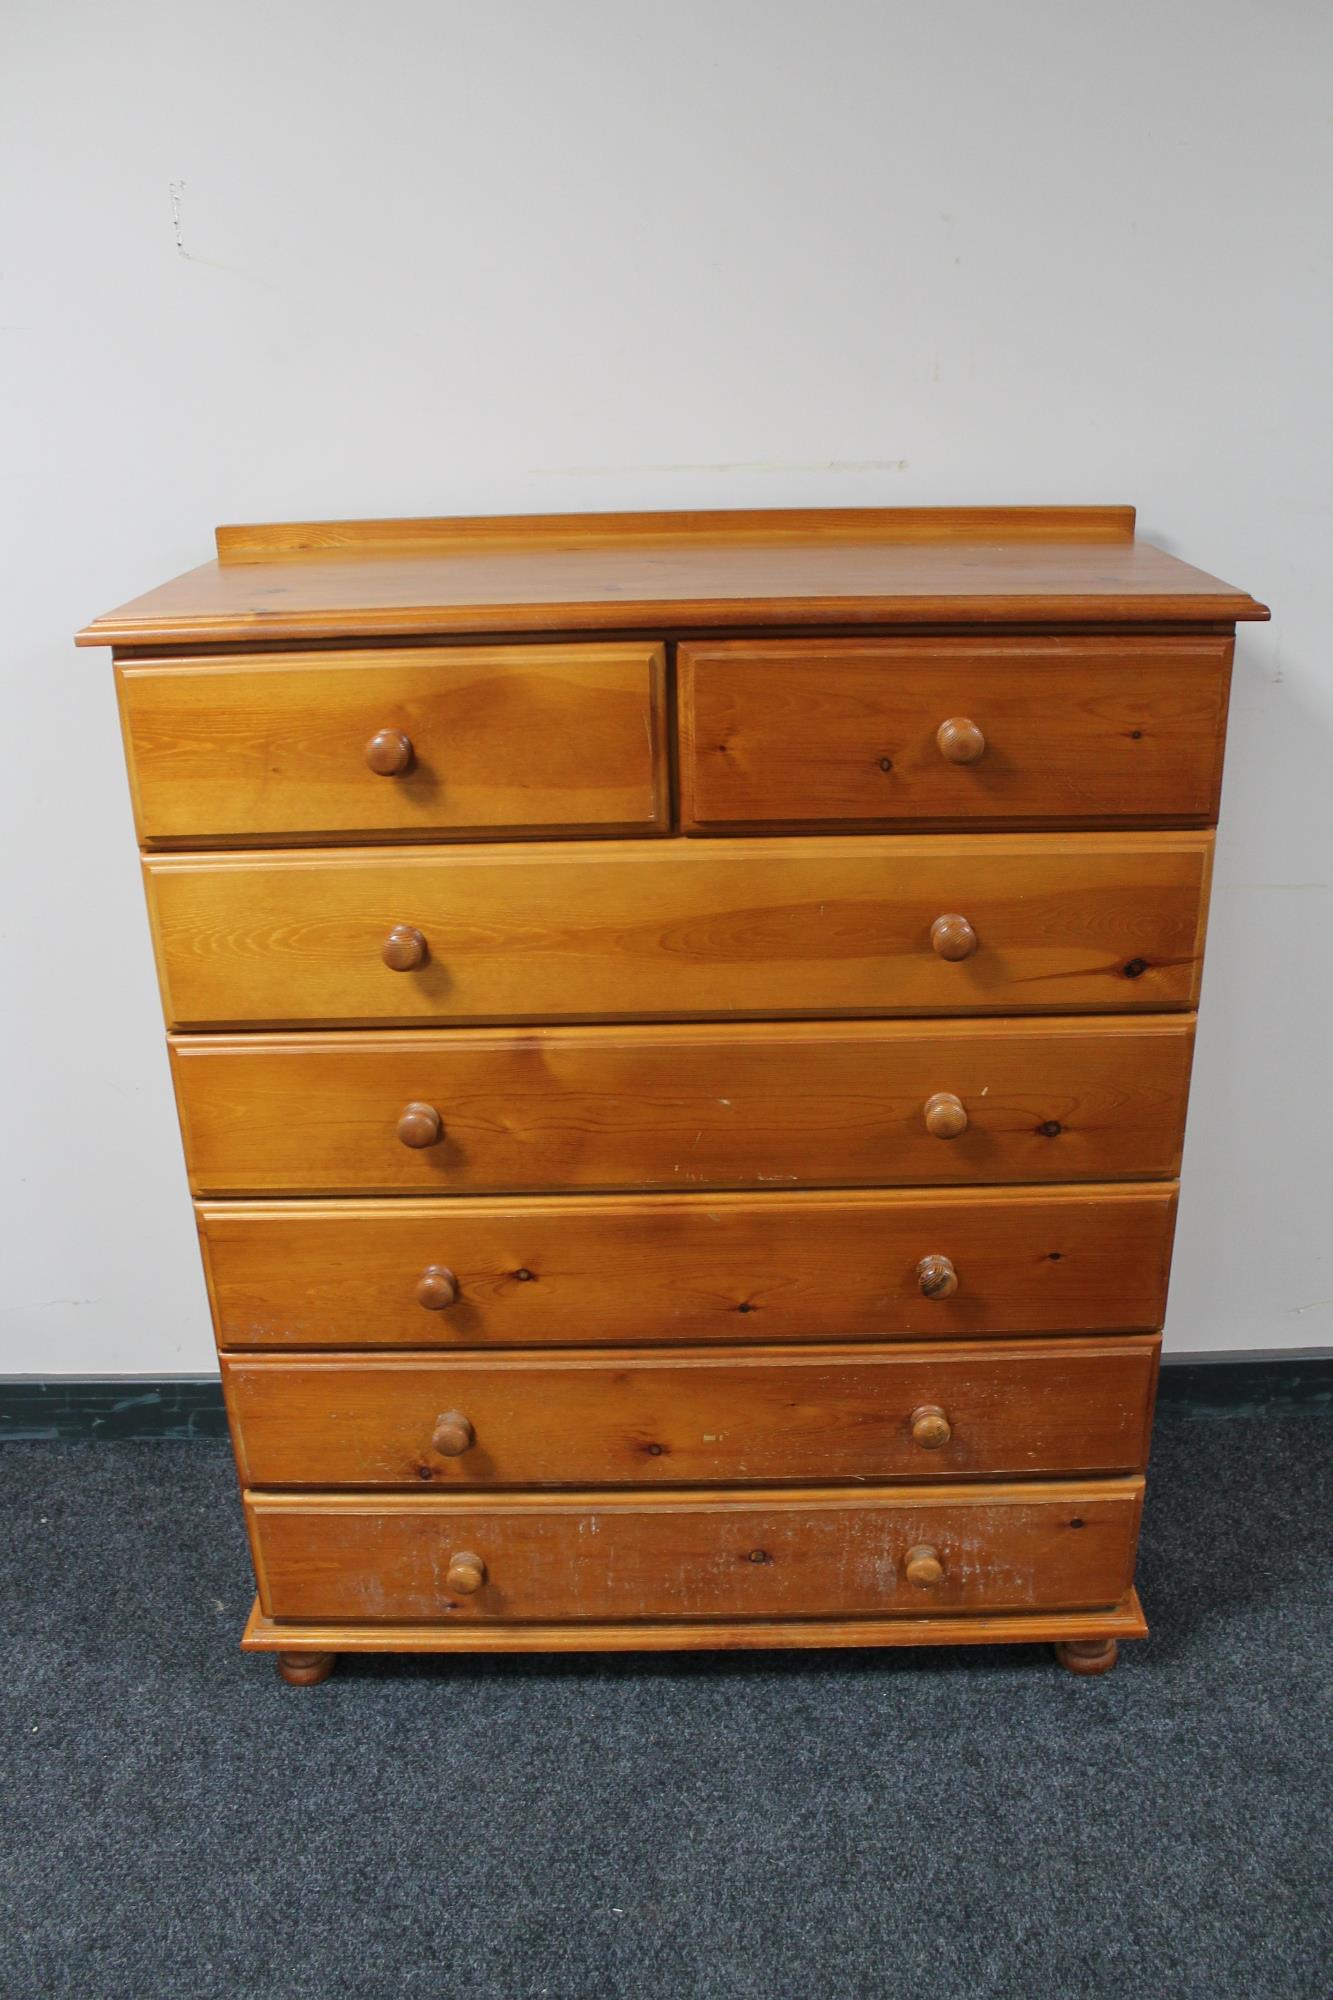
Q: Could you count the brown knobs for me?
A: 12